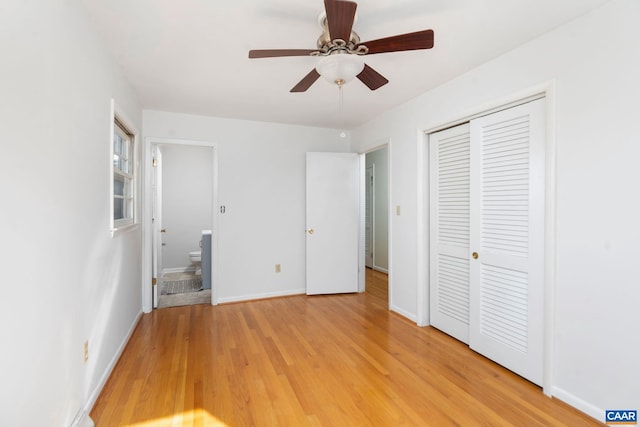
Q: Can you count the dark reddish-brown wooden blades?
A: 5